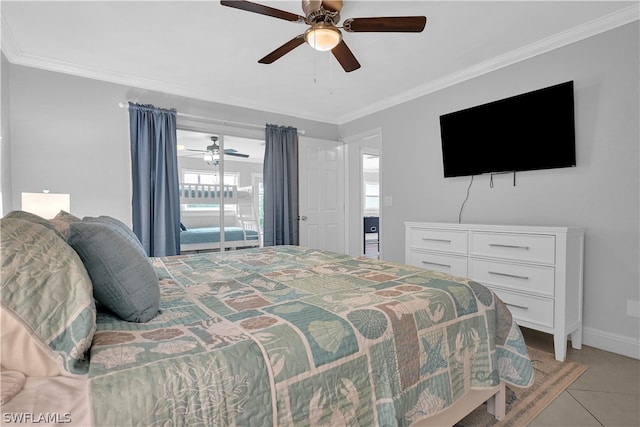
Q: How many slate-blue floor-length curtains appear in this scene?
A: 2